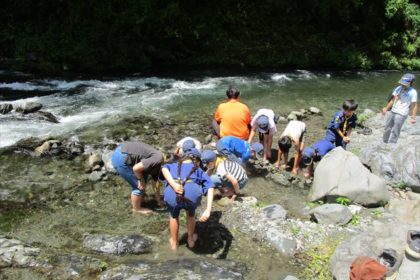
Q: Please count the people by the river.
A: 11